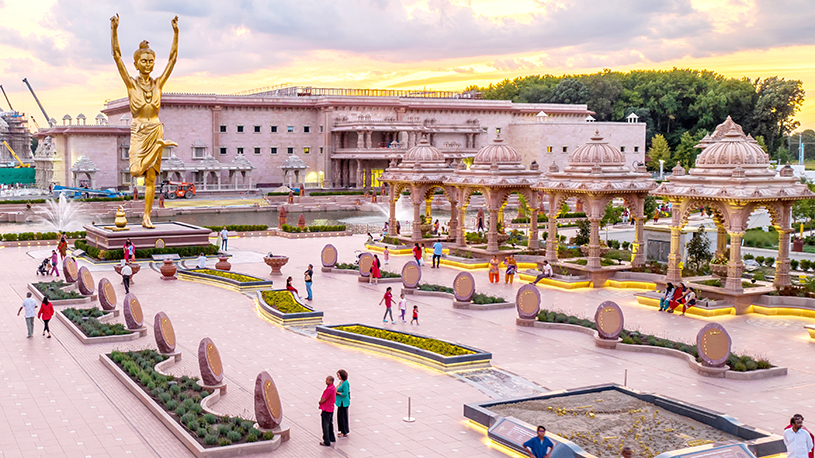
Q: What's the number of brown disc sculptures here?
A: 14